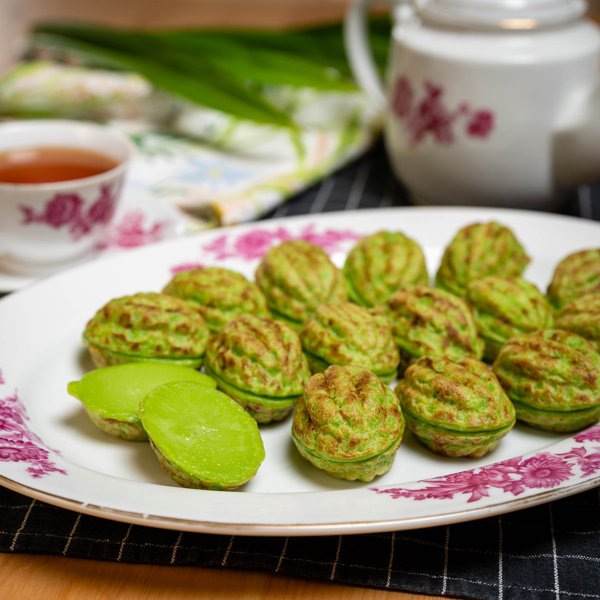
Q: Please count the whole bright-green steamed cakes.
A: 14